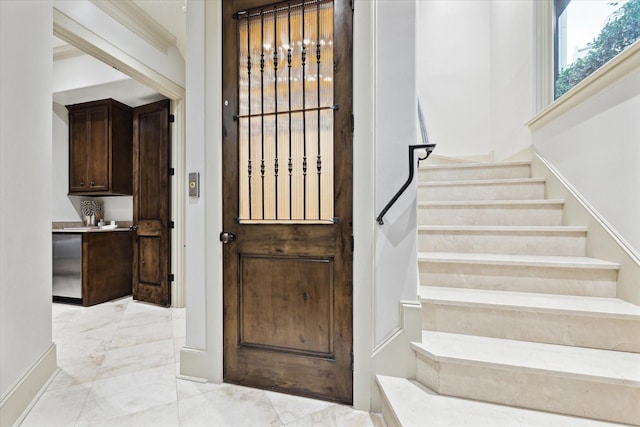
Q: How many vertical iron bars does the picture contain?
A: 6